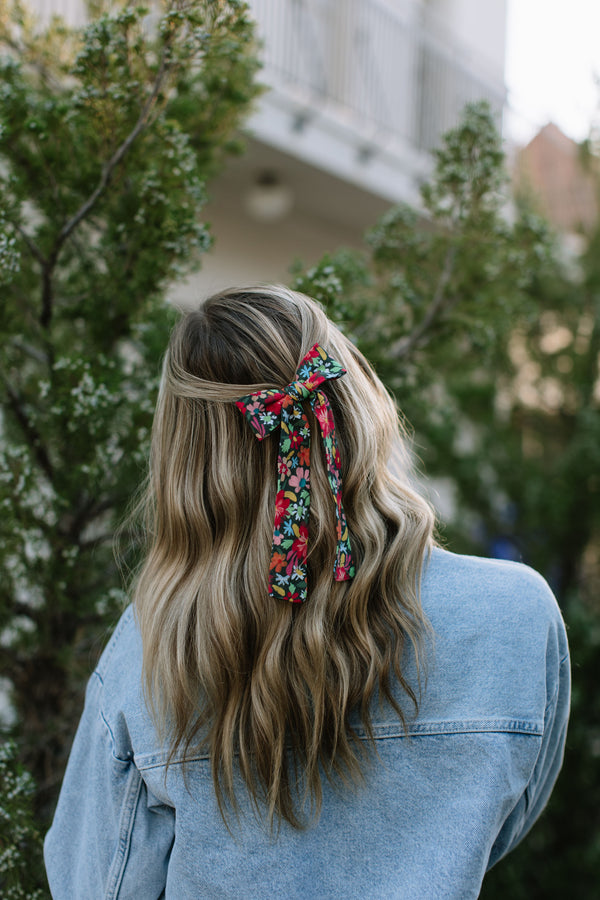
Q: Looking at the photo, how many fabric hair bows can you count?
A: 1